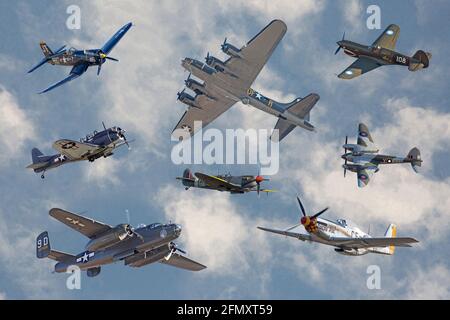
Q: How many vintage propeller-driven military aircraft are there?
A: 8